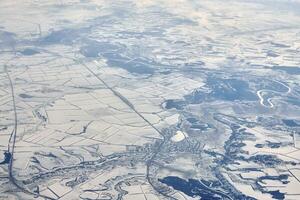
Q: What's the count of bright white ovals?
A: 1